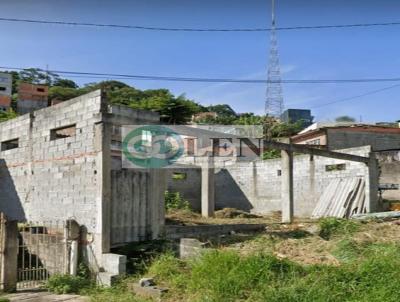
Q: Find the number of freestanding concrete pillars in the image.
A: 2